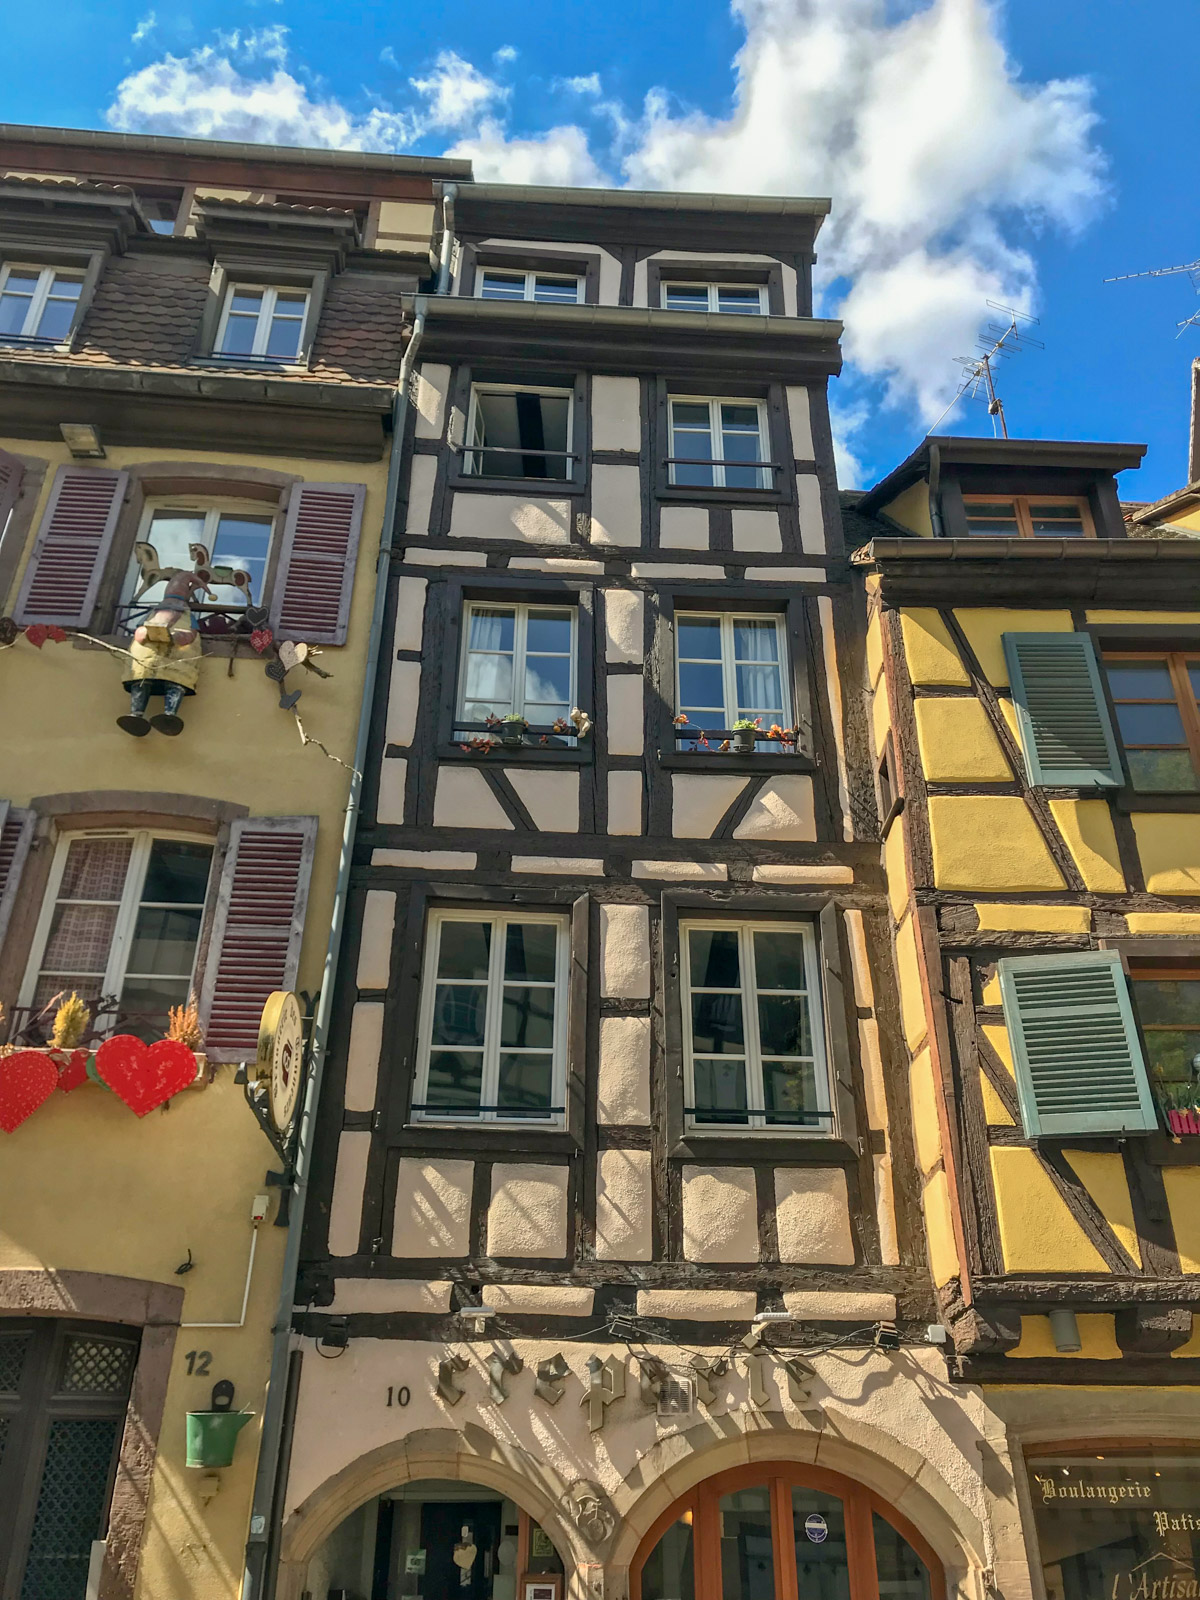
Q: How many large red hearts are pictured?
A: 2